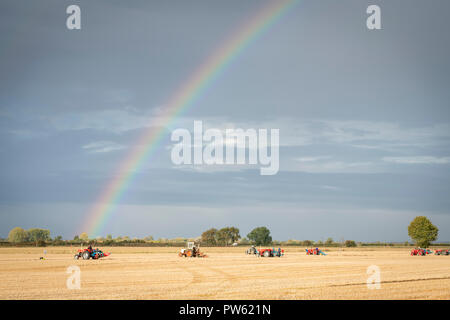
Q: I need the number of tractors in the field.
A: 7